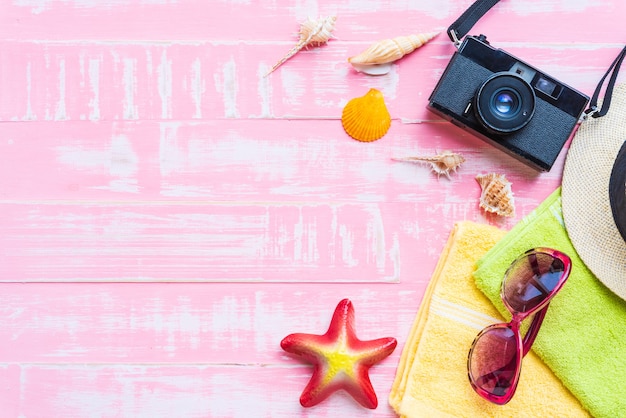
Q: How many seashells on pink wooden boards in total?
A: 5